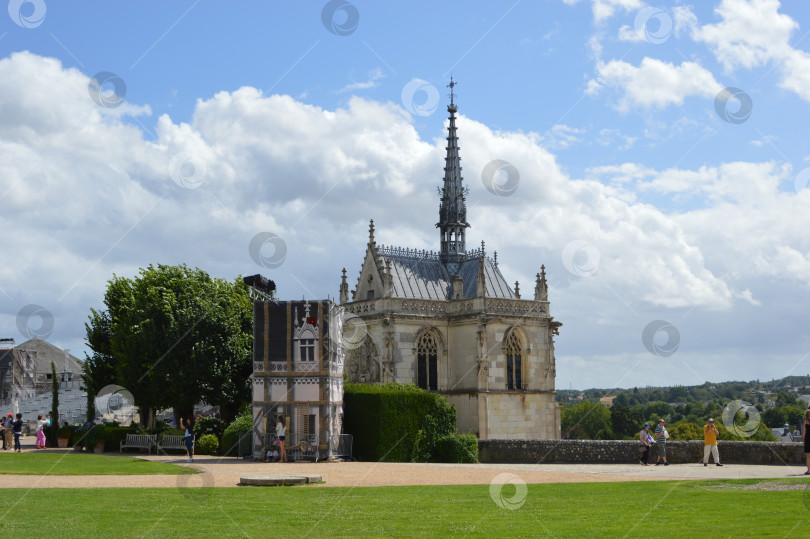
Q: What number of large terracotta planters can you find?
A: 2